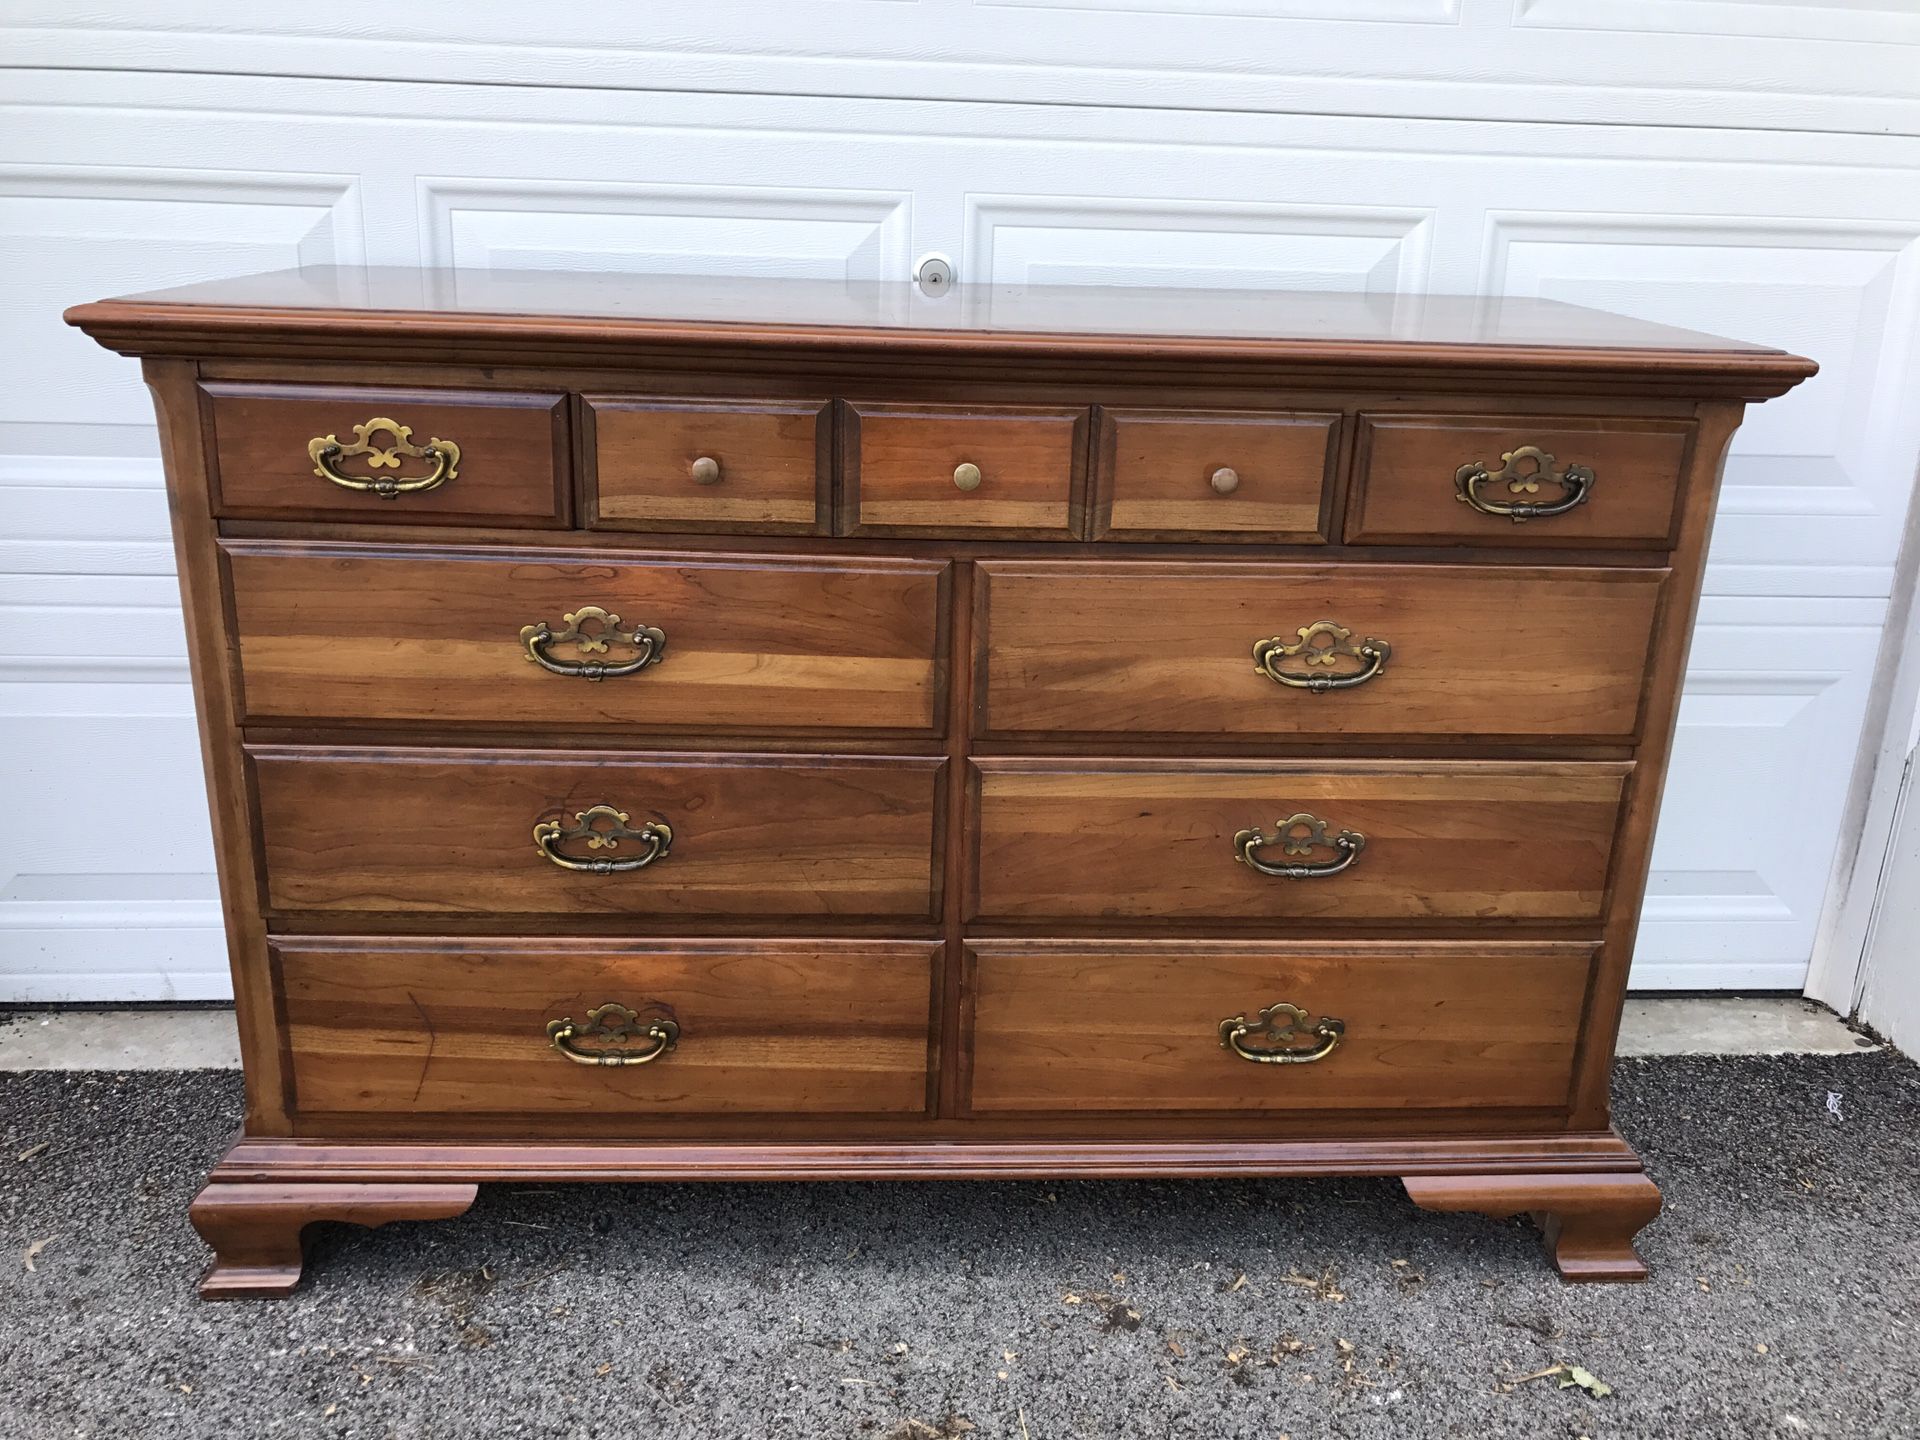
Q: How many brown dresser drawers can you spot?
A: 11